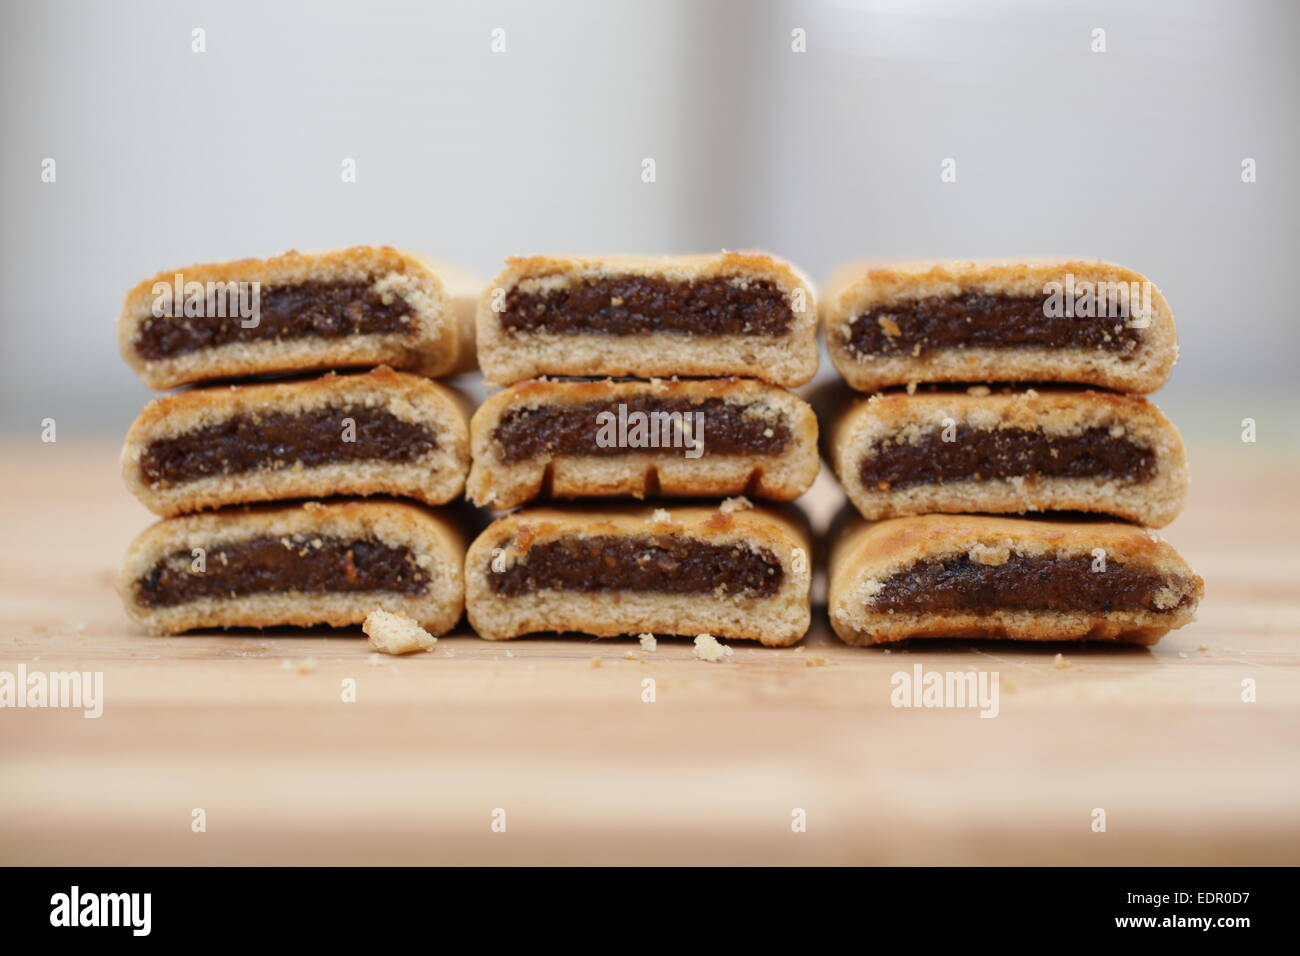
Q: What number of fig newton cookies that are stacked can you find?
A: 9